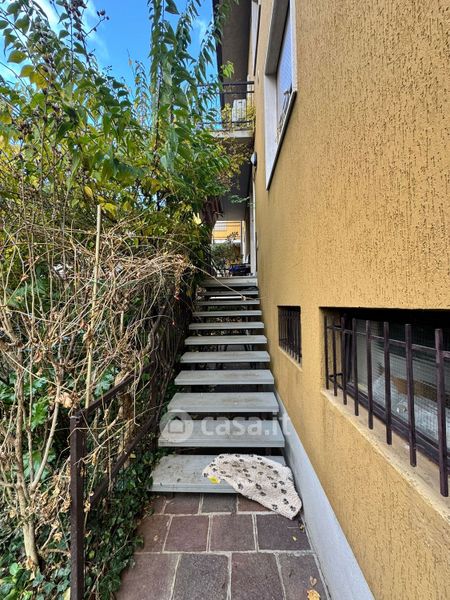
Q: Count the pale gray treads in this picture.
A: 11